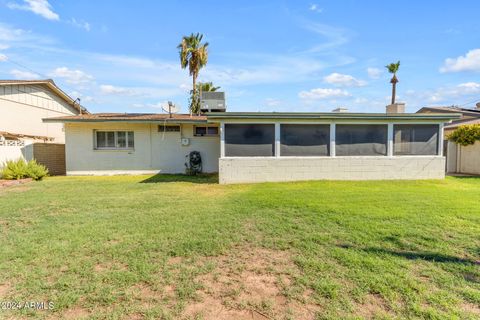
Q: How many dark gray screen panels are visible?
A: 4